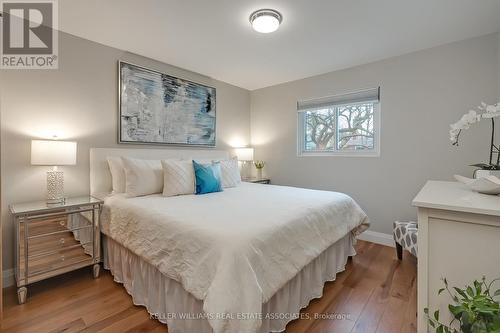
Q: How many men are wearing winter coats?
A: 0